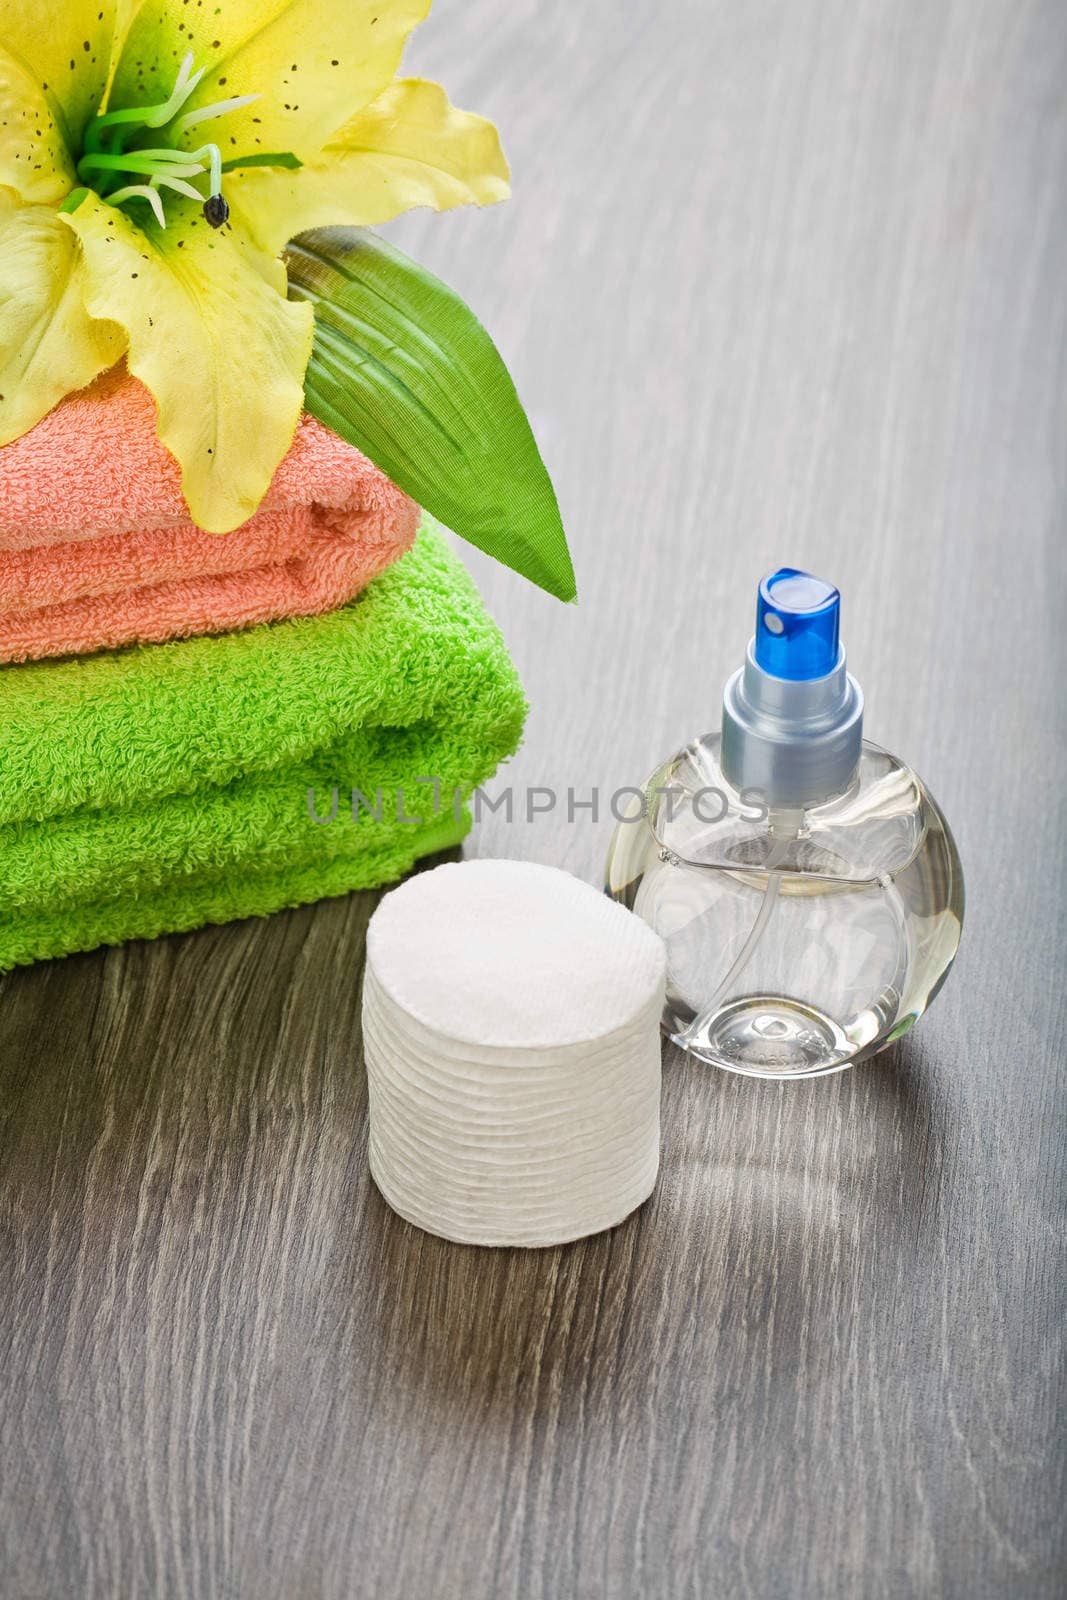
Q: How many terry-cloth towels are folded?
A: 2